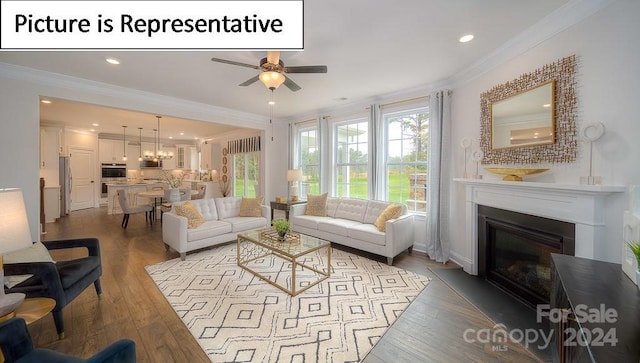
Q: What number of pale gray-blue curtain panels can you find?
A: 4